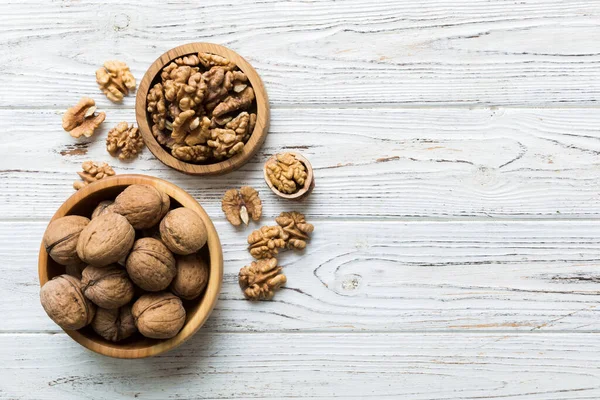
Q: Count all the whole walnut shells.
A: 11